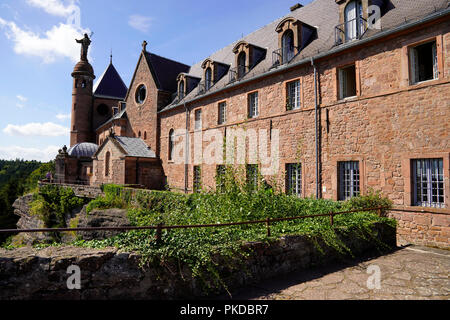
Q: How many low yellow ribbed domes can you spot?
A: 0